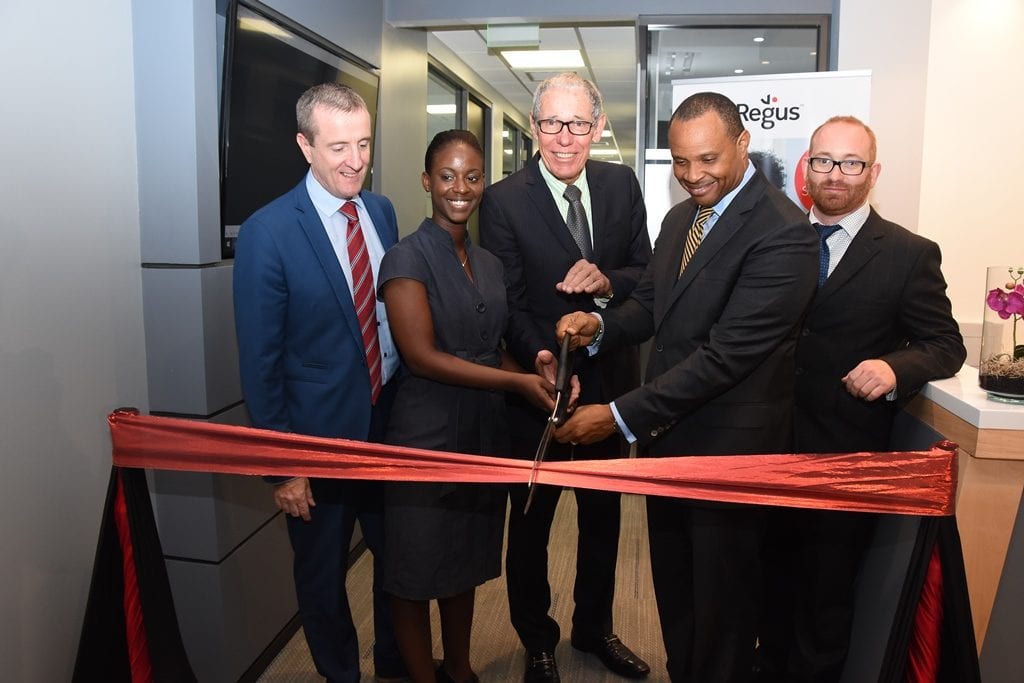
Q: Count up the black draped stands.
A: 2